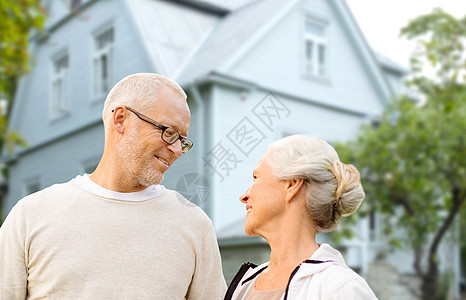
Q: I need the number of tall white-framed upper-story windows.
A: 3